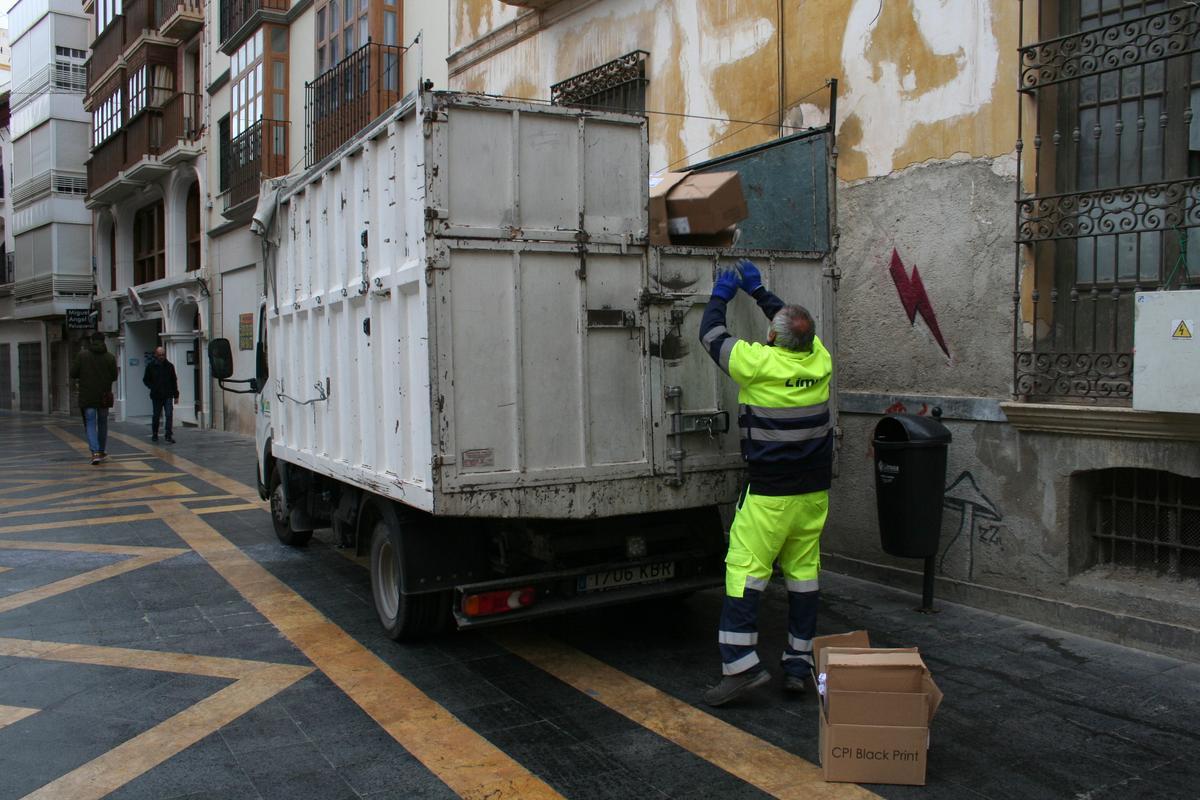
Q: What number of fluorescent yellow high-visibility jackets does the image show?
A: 1